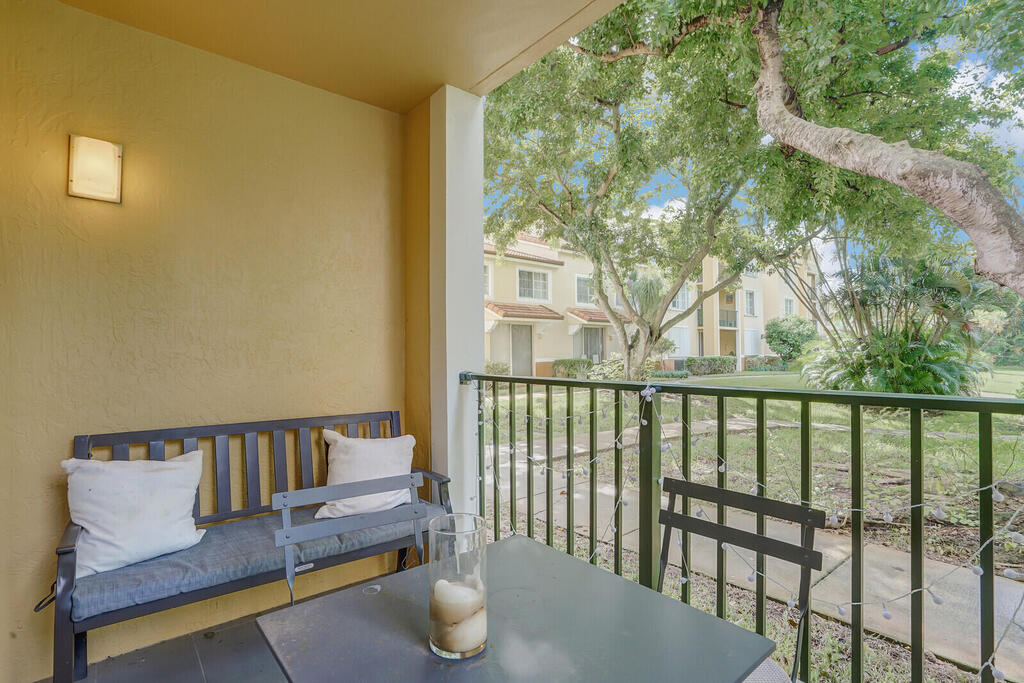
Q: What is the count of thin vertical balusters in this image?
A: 15